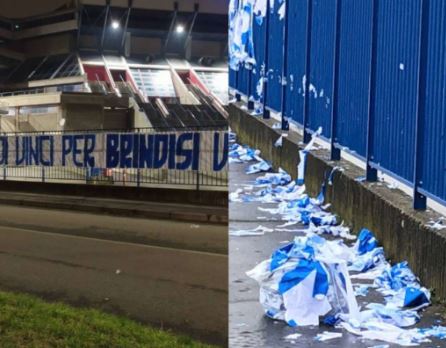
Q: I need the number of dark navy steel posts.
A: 8